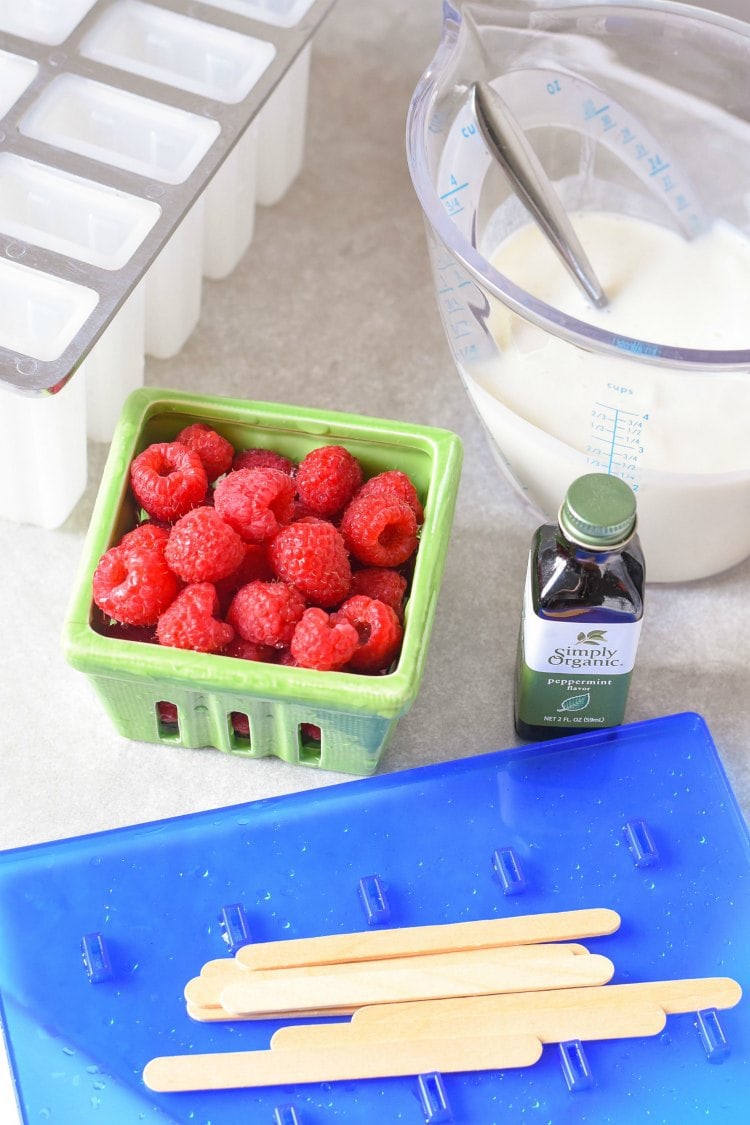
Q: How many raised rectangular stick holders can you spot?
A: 9